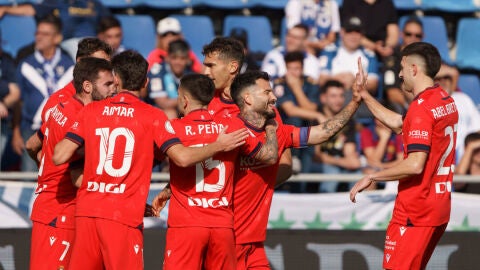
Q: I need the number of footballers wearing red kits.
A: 7